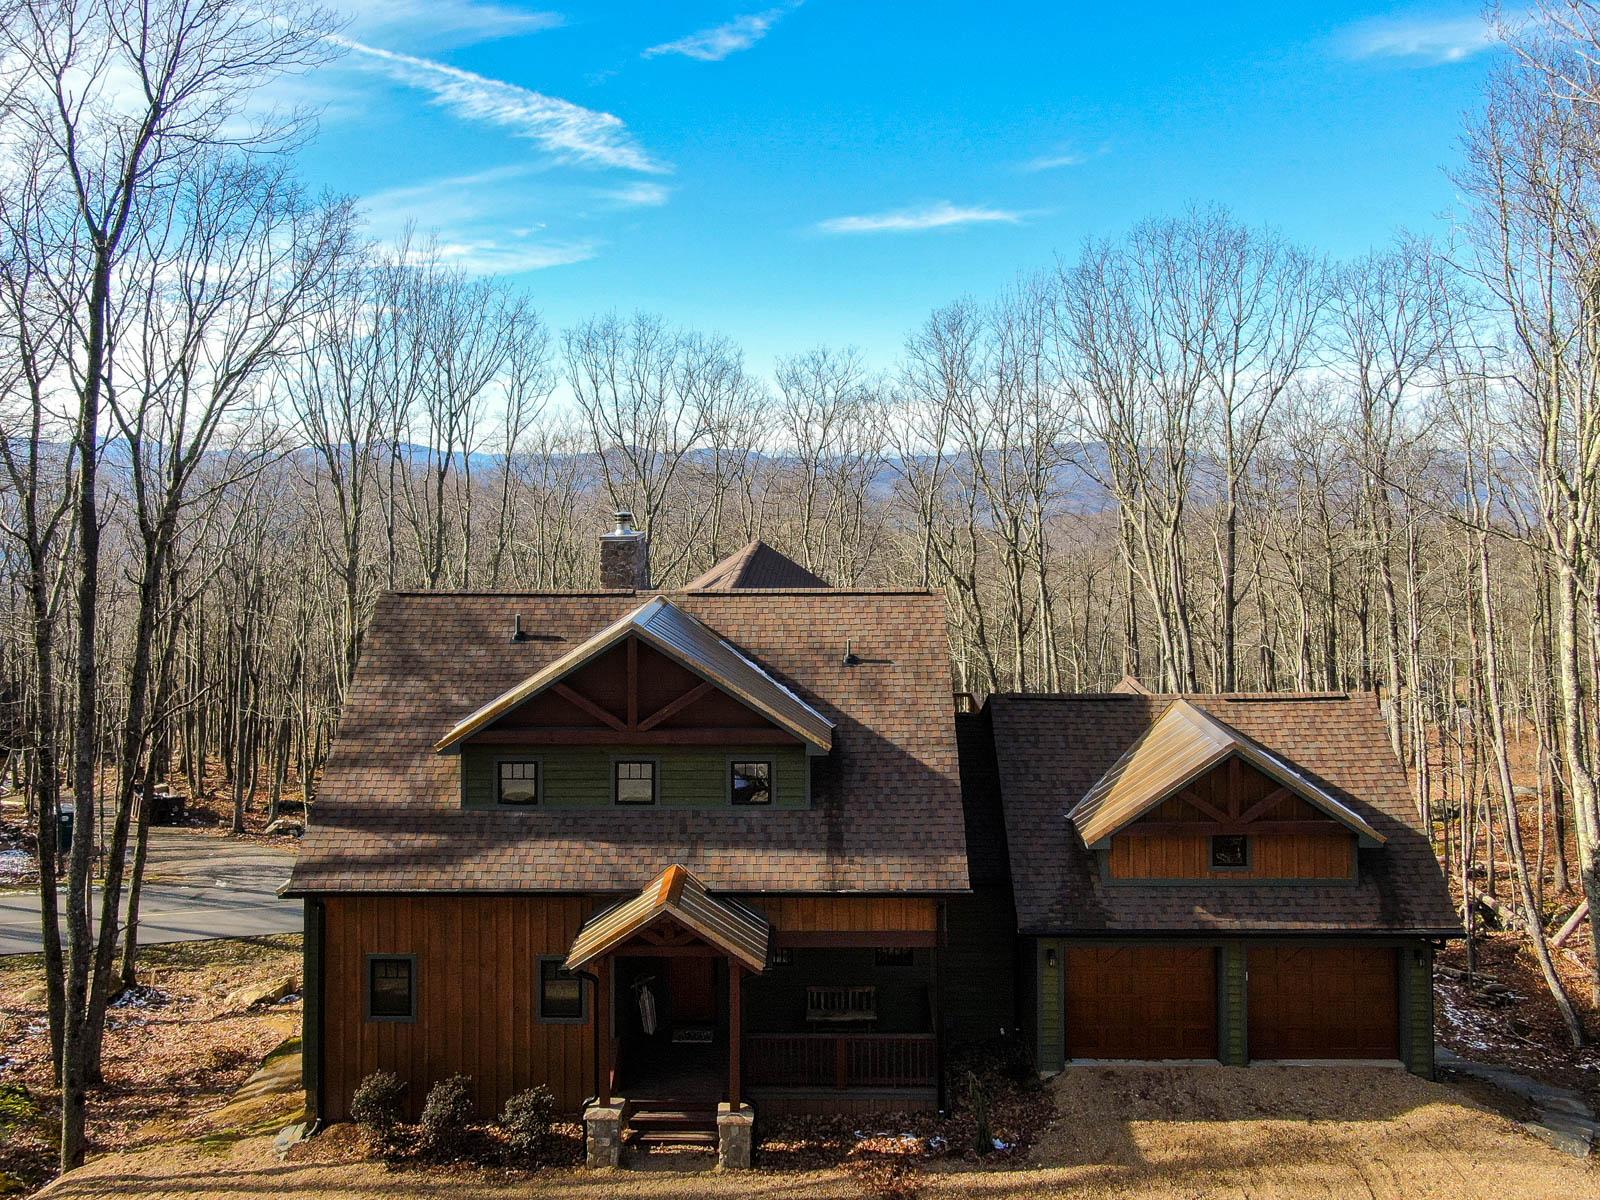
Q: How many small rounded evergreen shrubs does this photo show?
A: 3